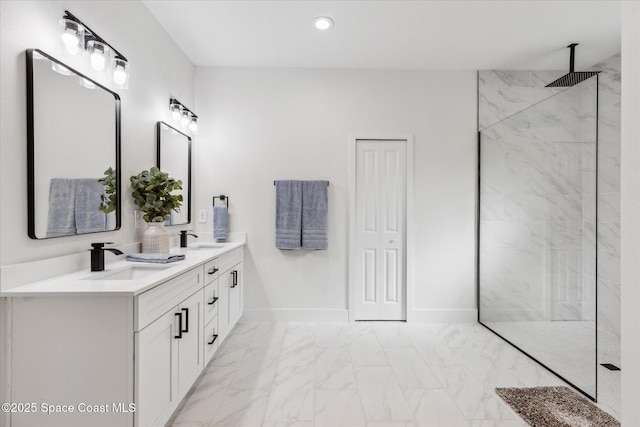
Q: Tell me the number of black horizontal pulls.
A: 3